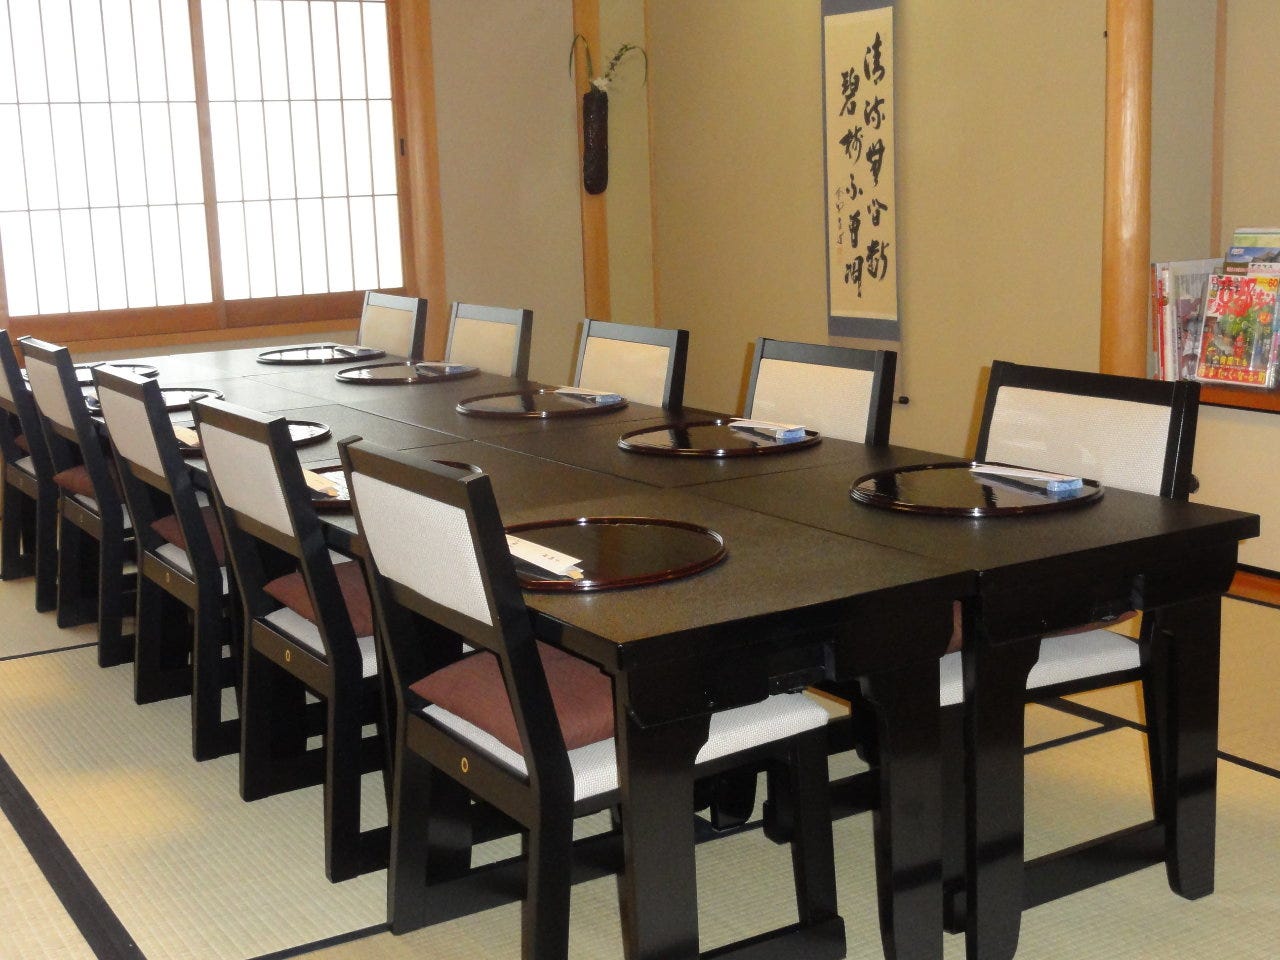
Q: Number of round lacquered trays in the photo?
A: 10